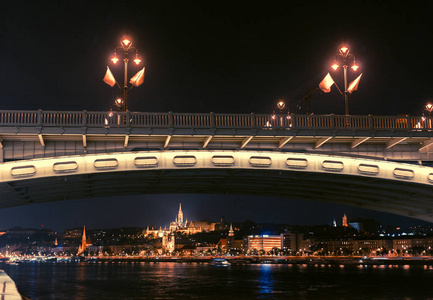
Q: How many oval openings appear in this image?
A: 12